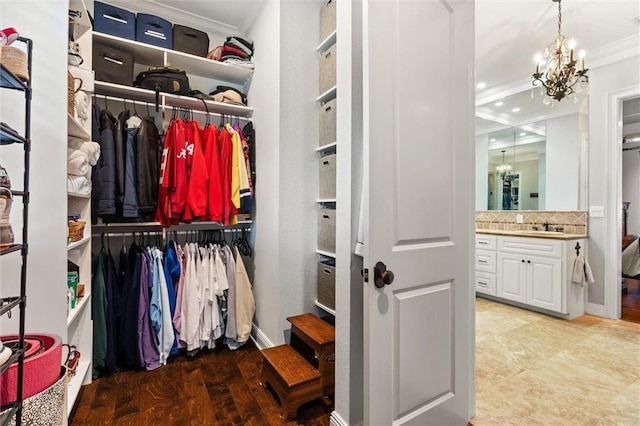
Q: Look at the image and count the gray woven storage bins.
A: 6